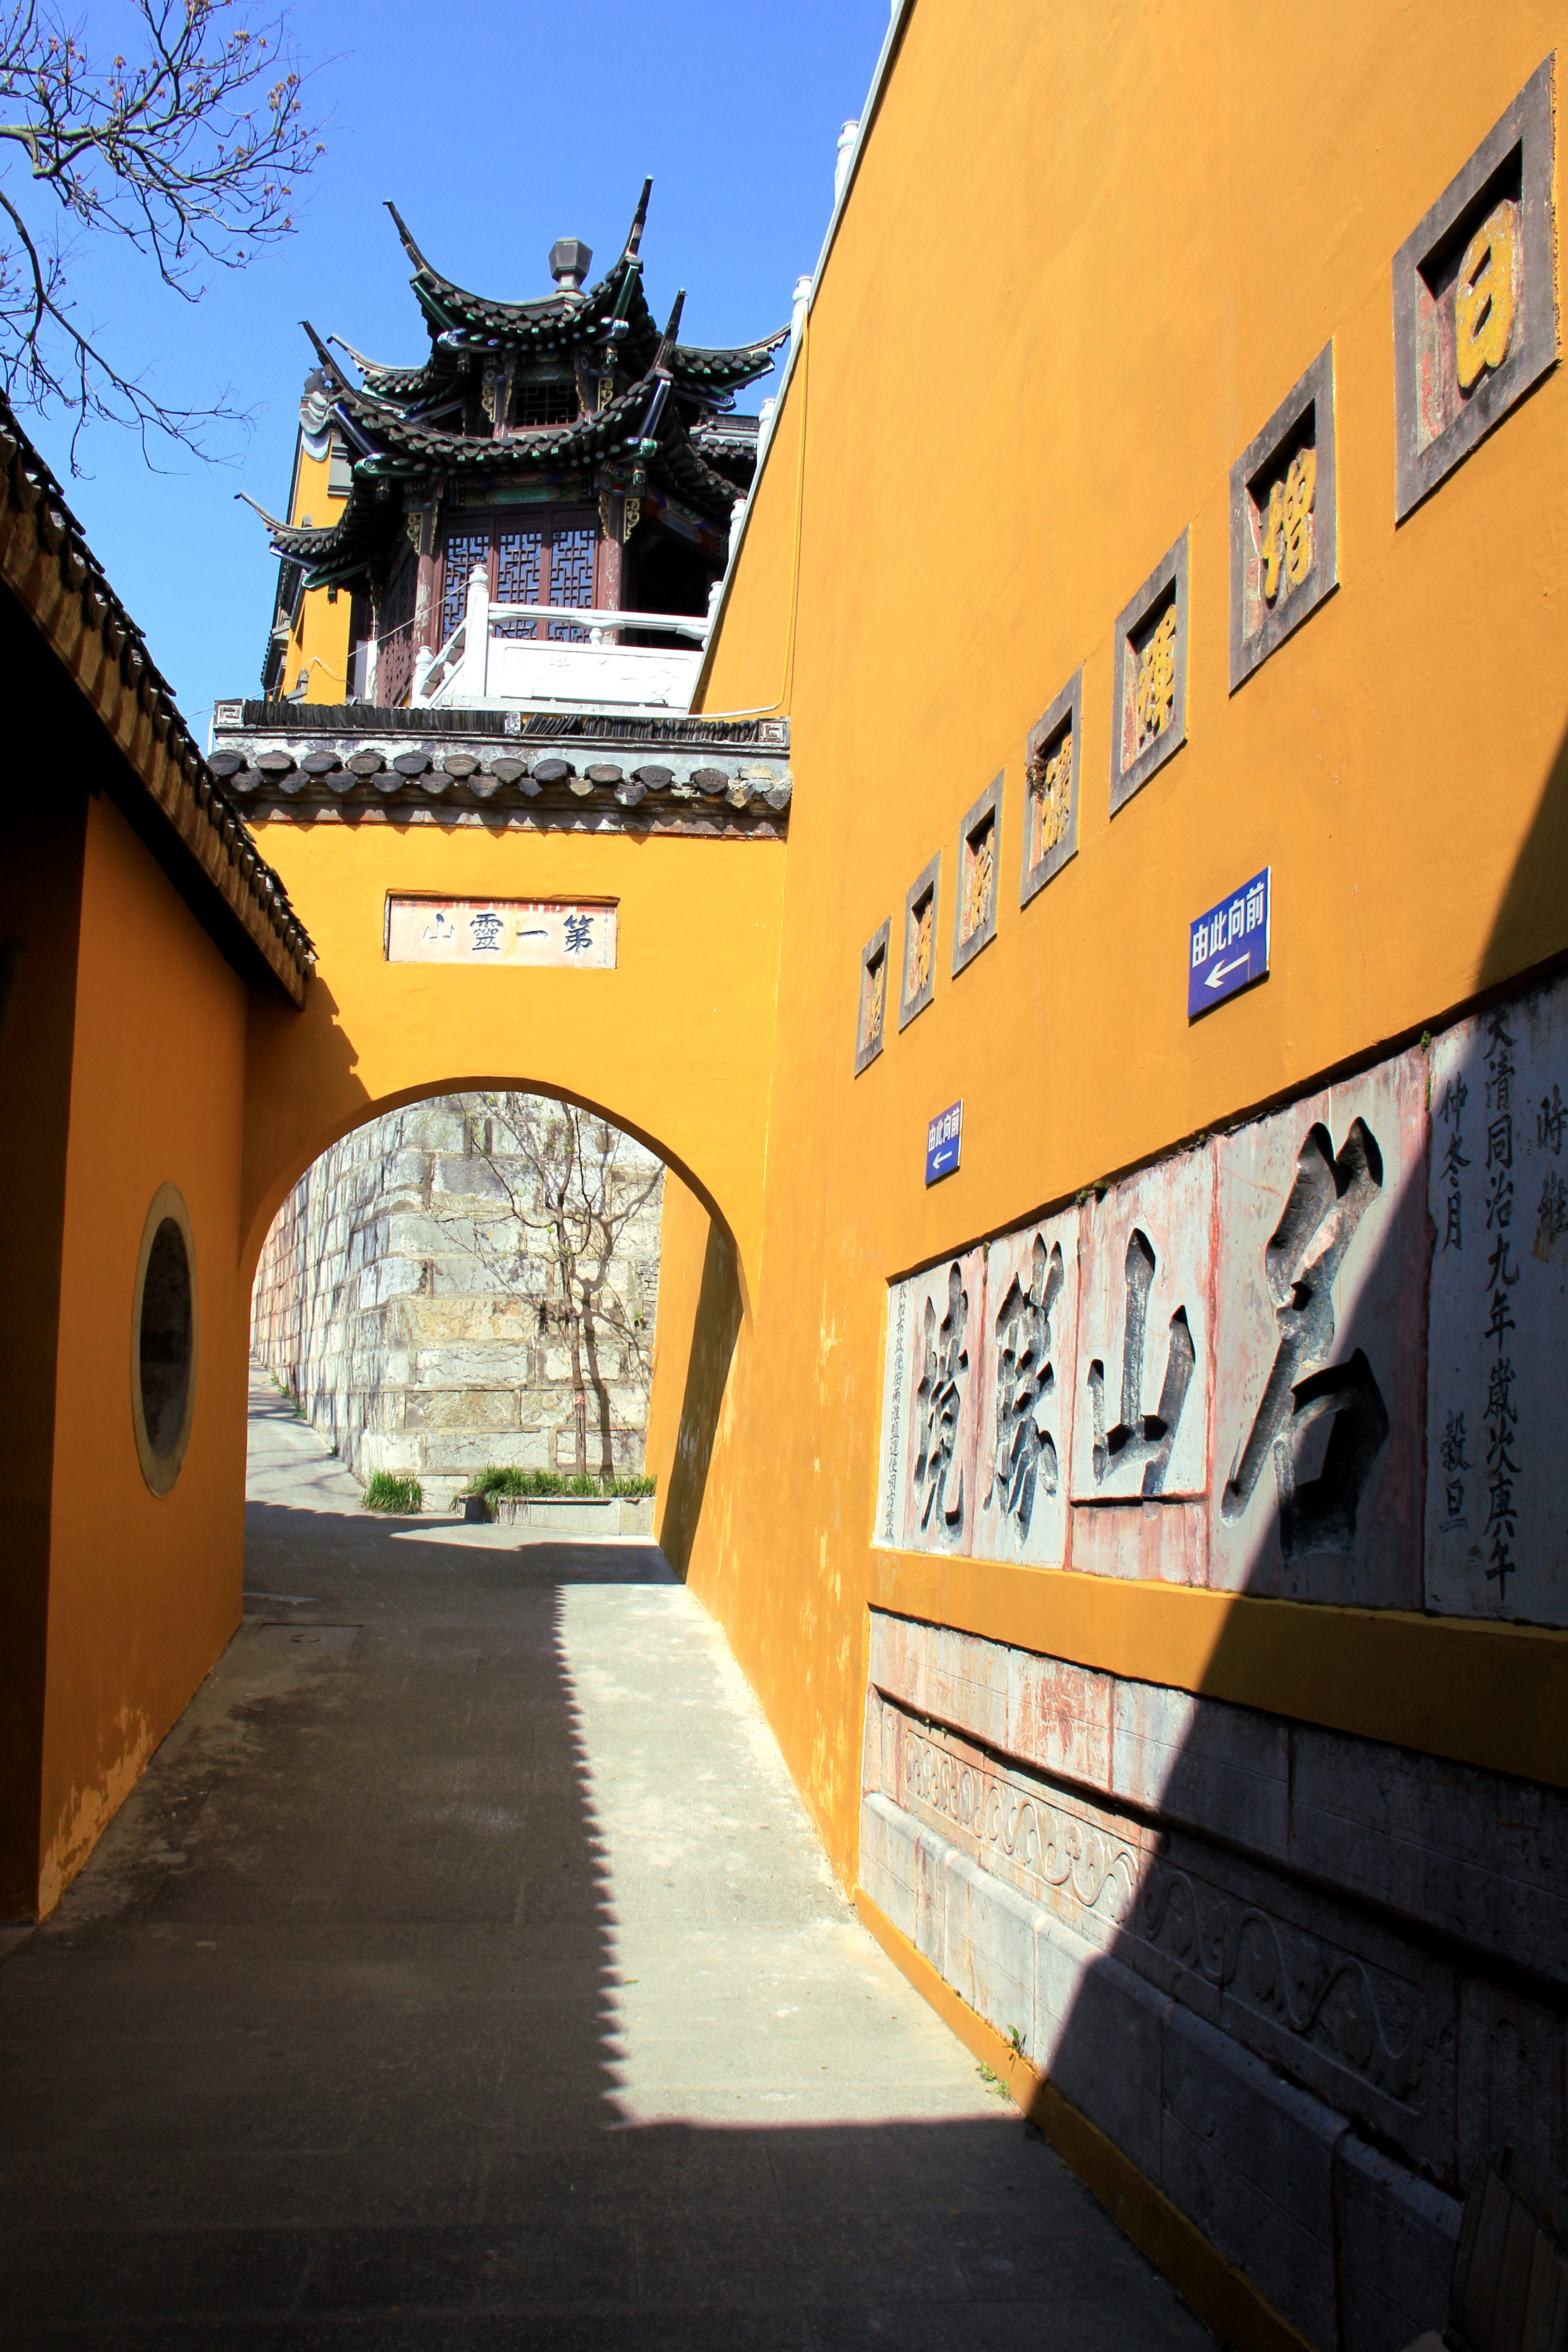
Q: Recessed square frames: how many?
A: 7